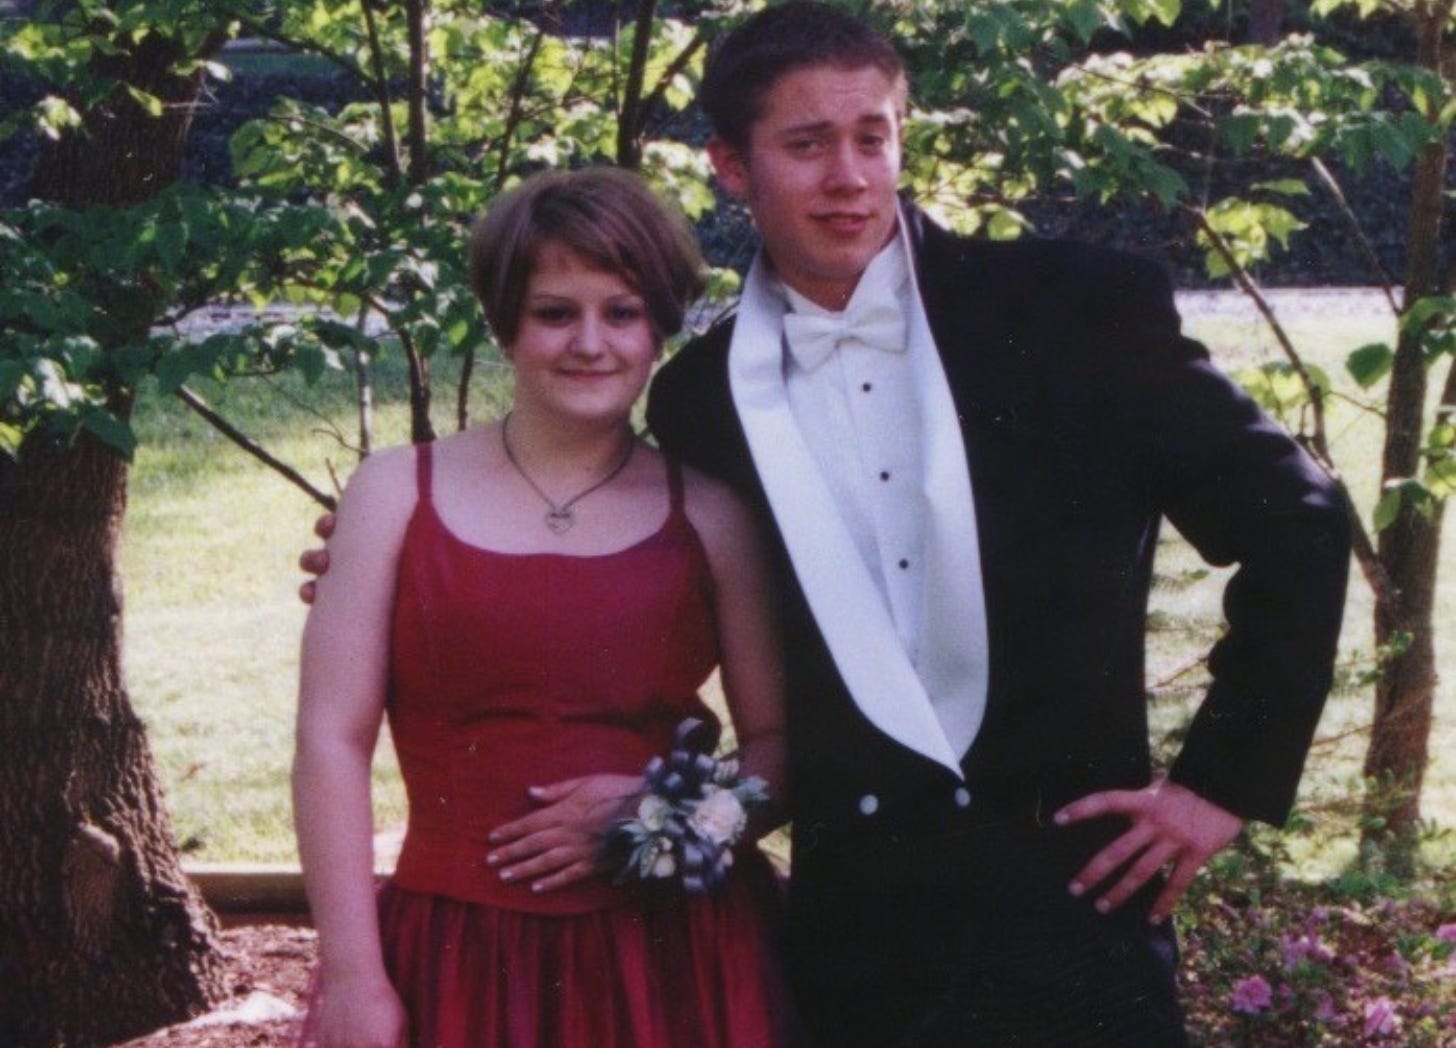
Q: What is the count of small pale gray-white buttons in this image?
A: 2